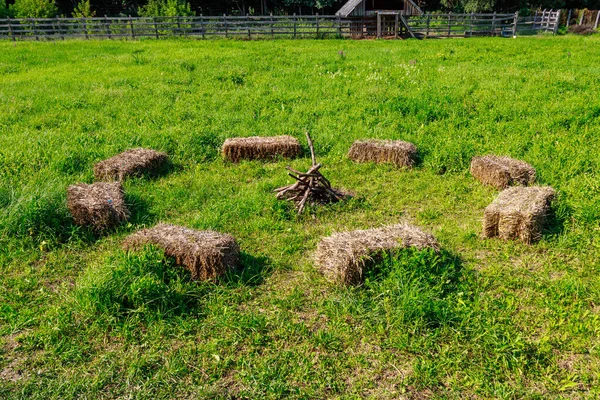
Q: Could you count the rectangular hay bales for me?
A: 8